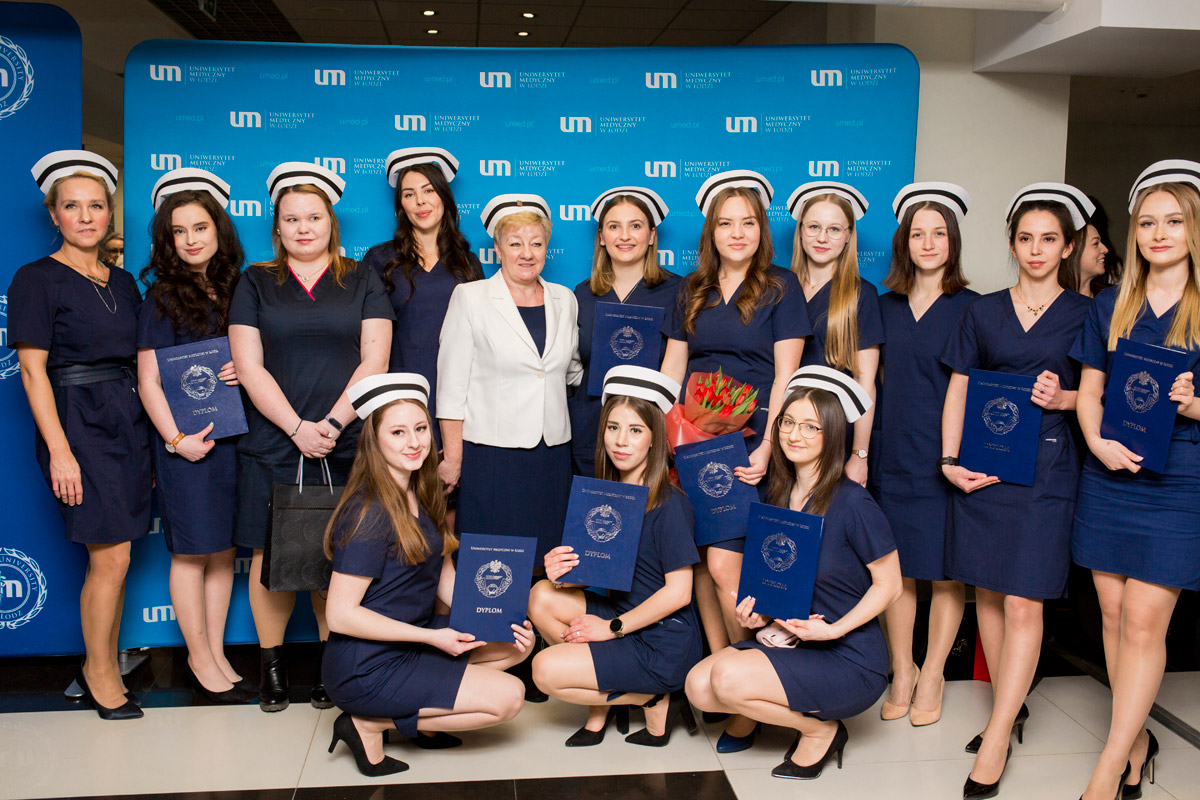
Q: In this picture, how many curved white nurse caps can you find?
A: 14